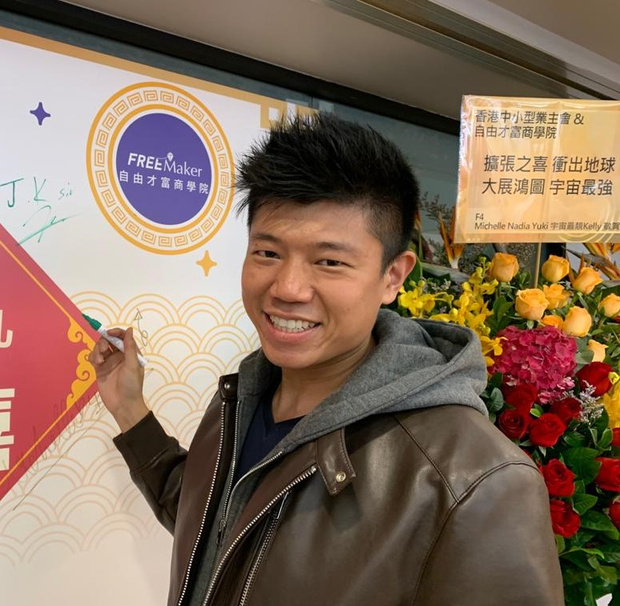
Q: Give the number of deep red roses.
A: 10